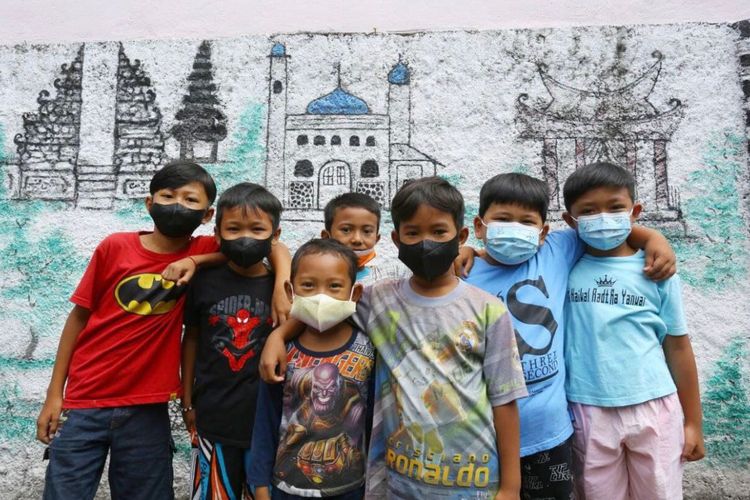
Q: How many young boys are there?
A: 7